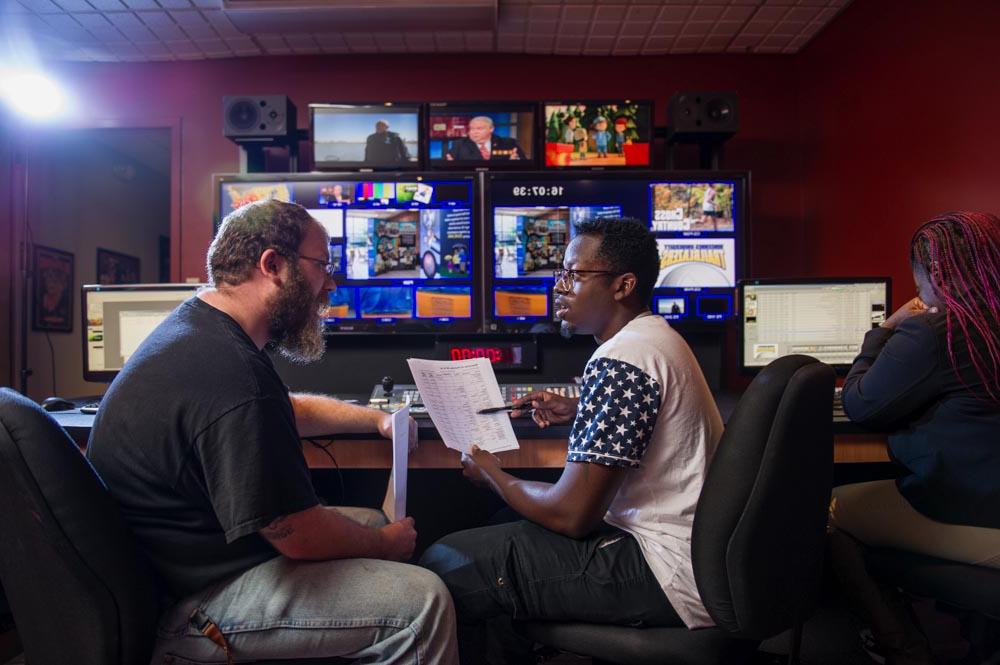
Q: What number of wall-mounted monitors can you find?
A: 5